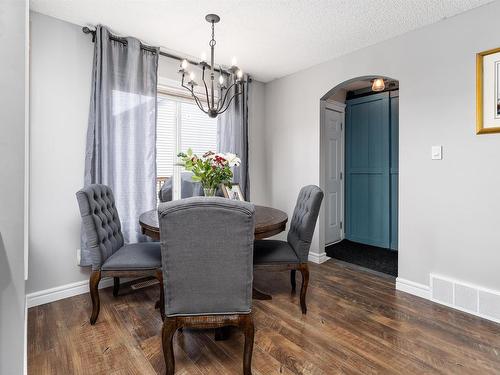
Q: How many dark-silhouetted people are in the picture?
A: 0